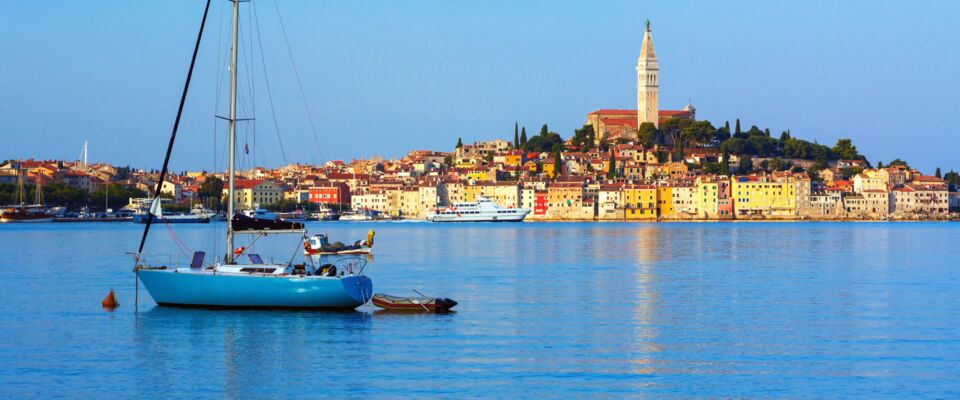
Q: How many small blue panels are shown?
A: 2